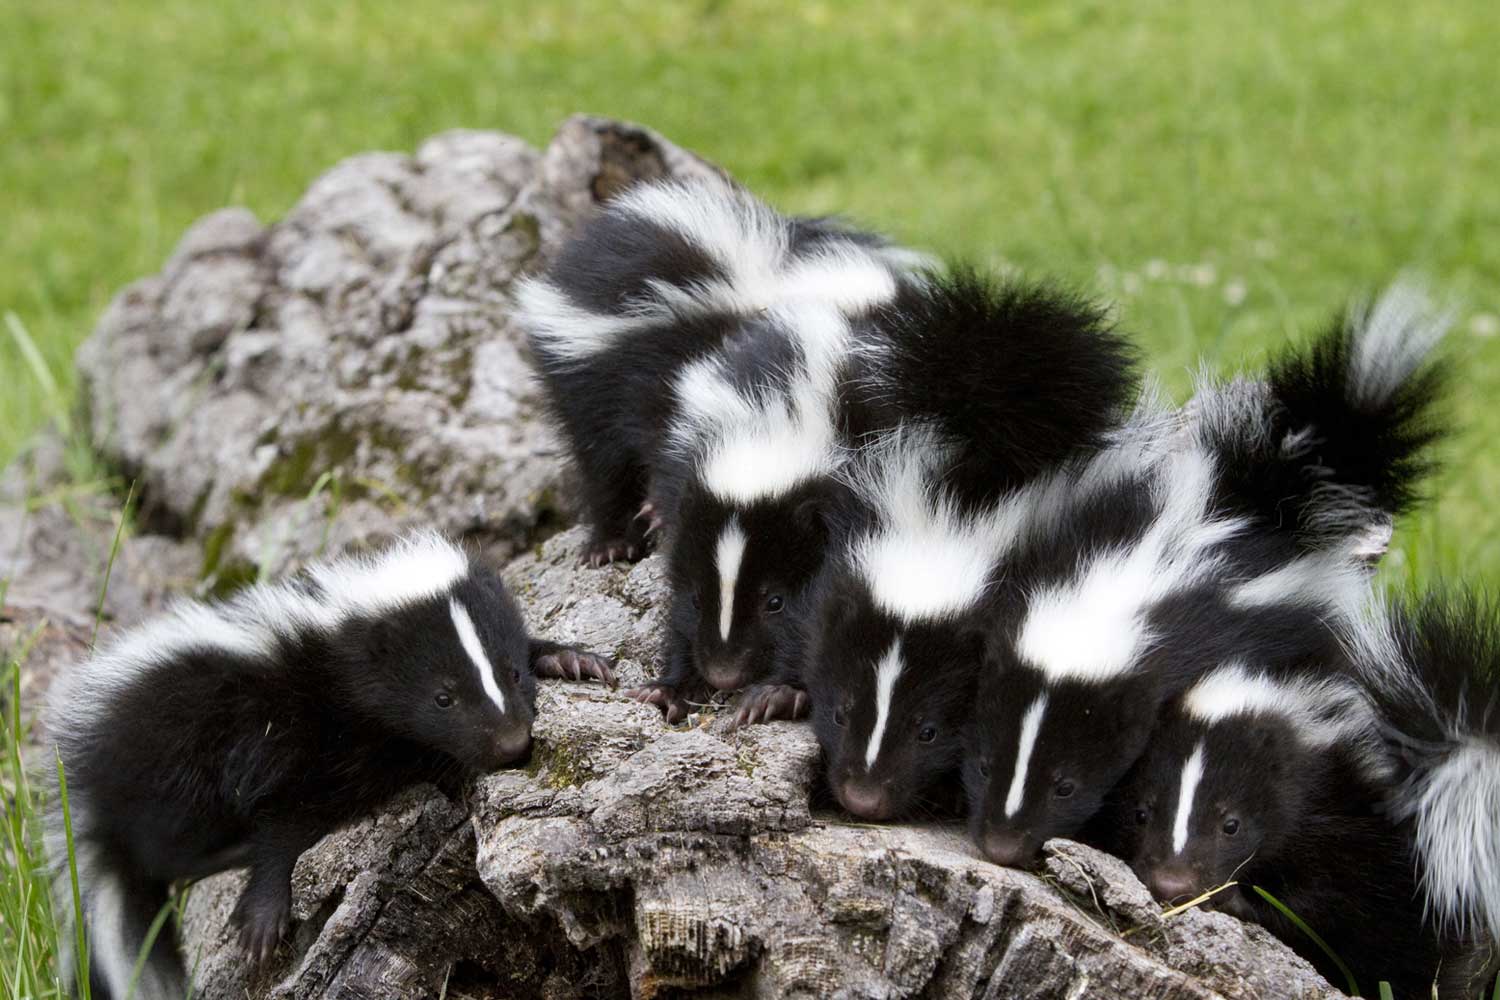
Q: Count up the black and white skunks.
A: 6